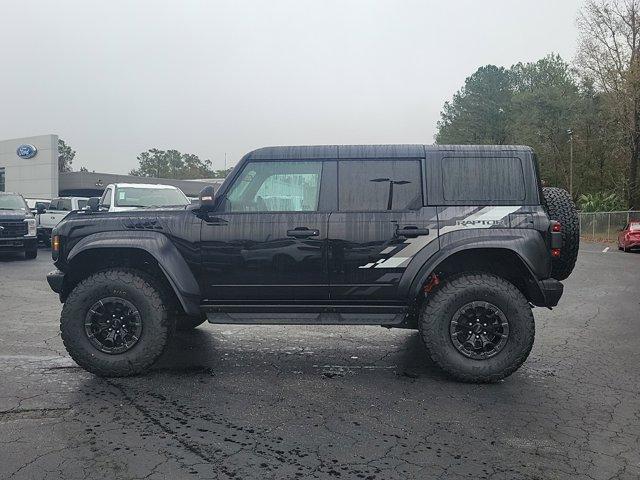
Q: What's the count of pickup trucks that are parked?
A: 3